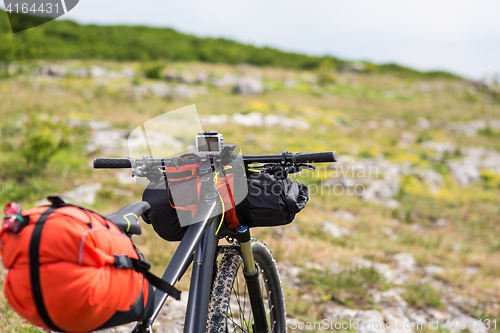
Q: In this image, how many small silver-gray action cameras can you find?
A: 1